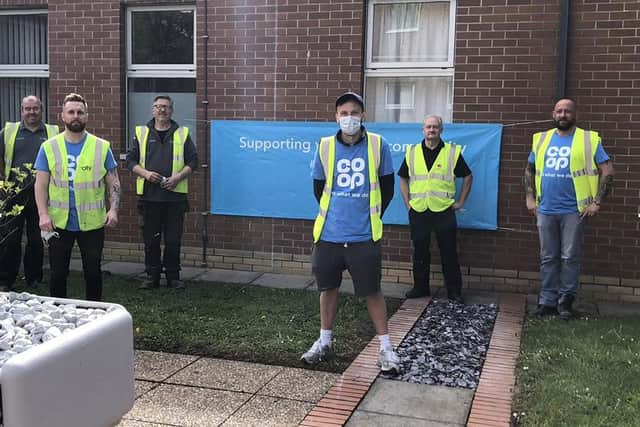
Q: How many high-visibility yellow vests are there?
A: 6